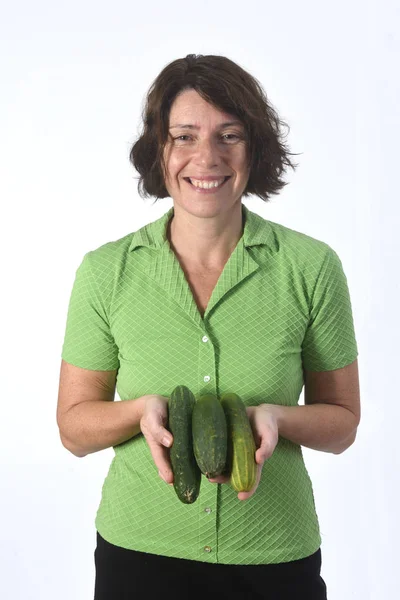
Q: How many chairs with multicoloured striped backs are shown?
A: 0